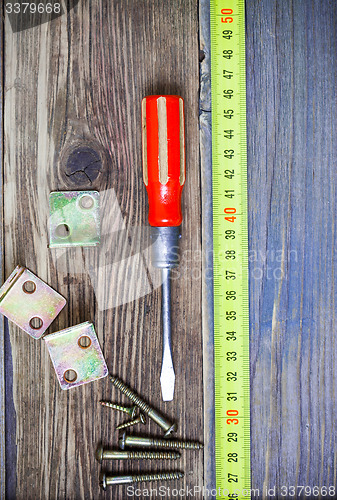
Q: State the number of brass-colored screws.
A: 6